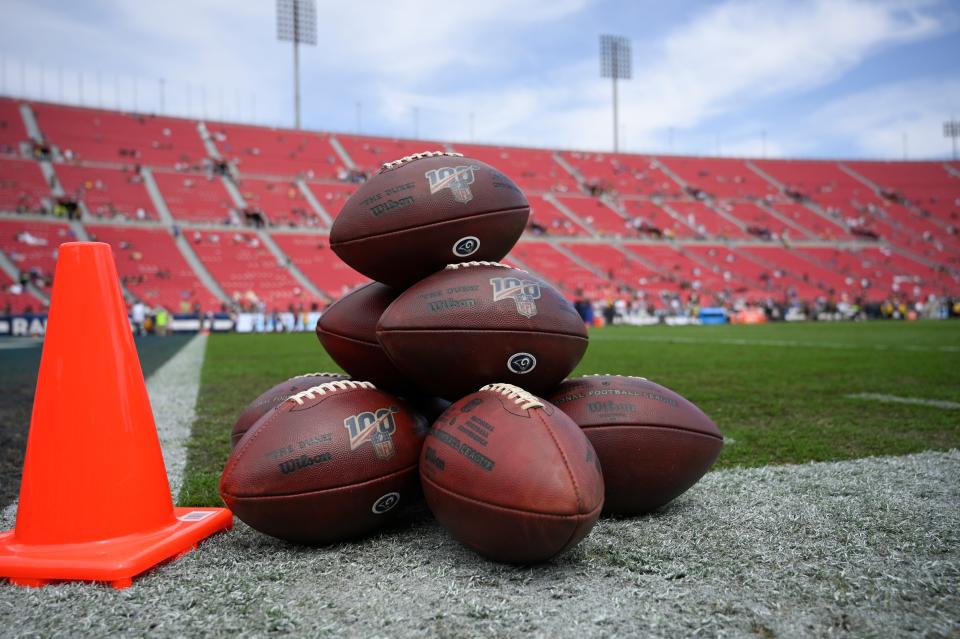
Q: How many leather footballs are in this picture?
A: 7